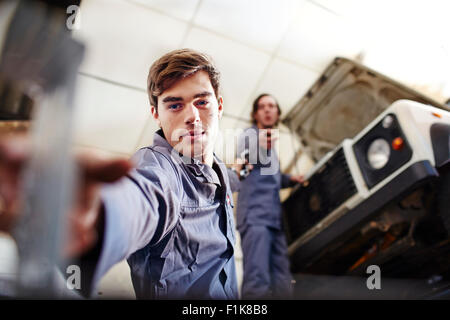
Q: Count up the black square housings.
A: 1